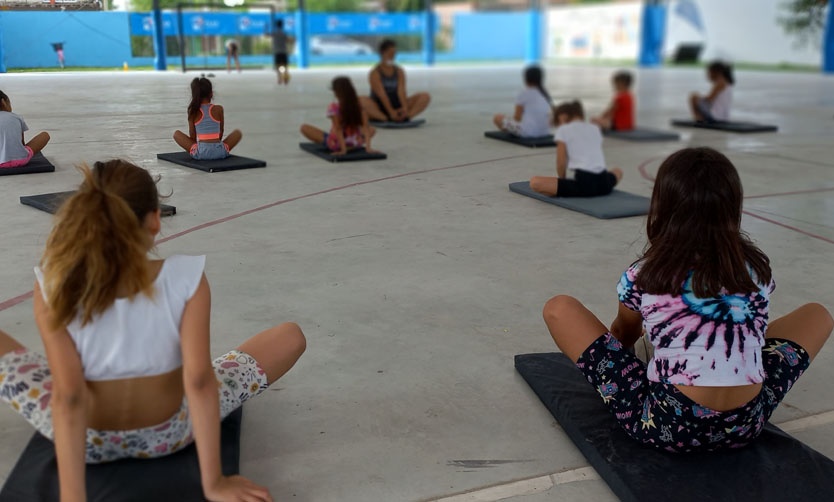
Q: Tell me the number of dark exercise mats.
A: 11